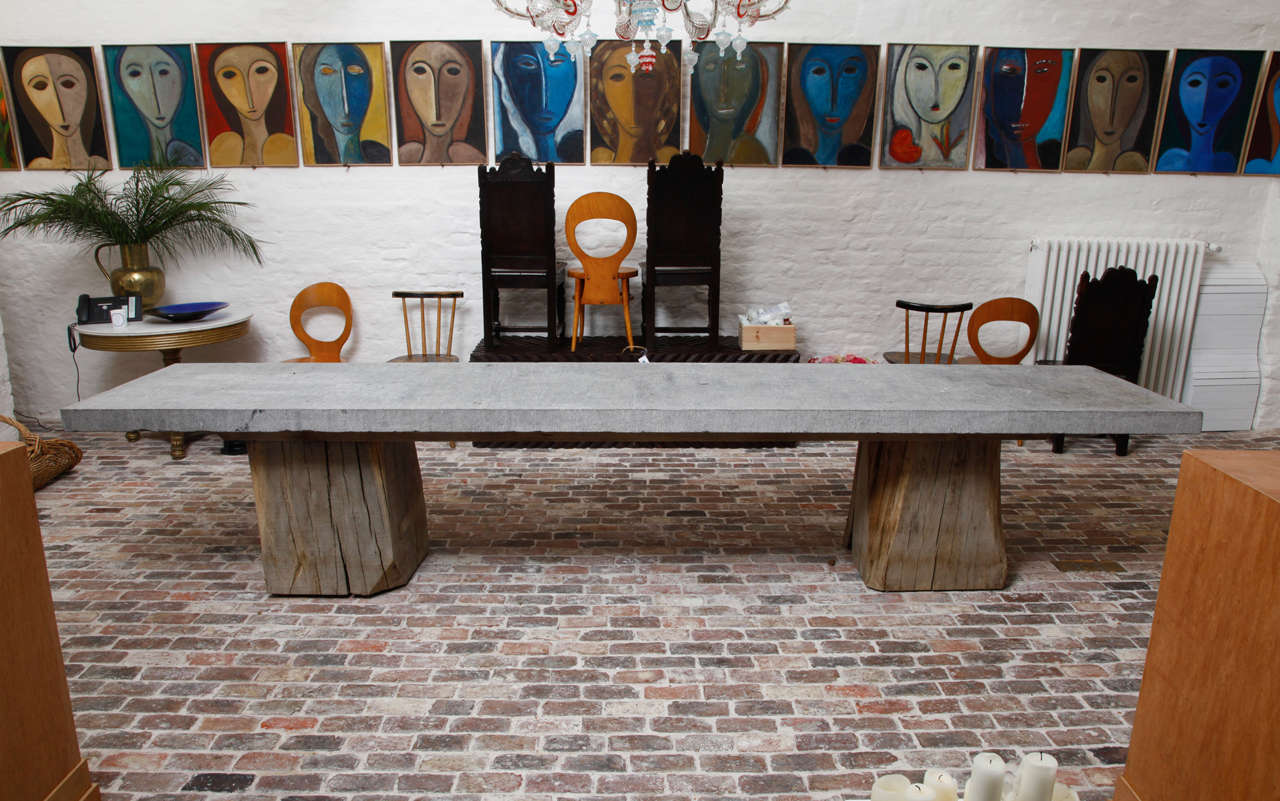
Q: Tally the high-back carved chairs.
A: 3